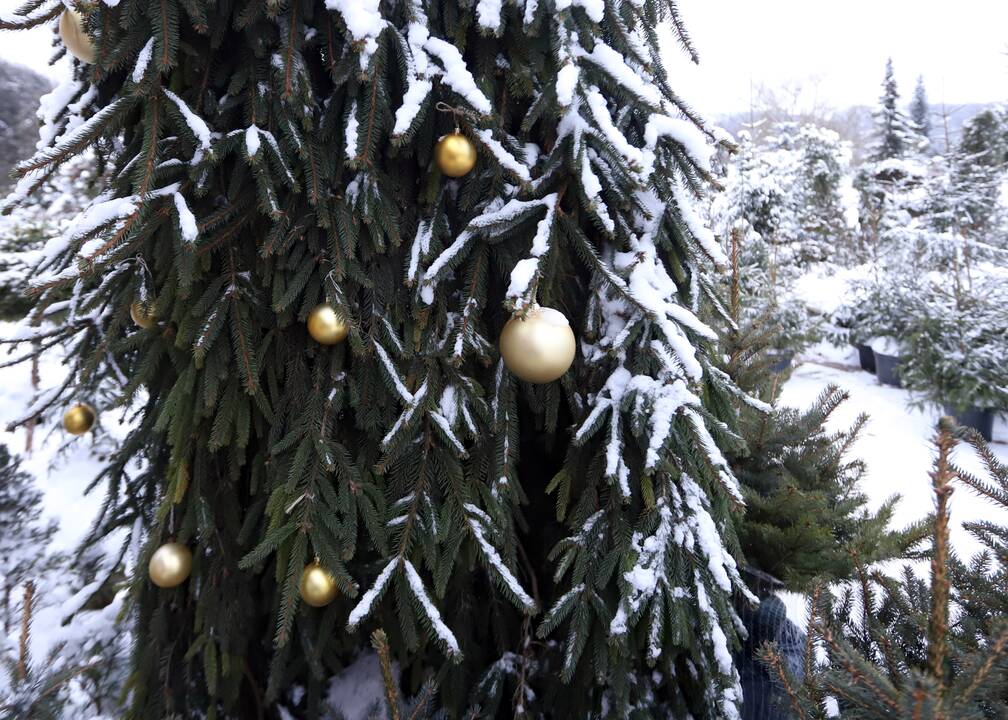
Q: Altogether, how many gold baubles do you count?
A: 8